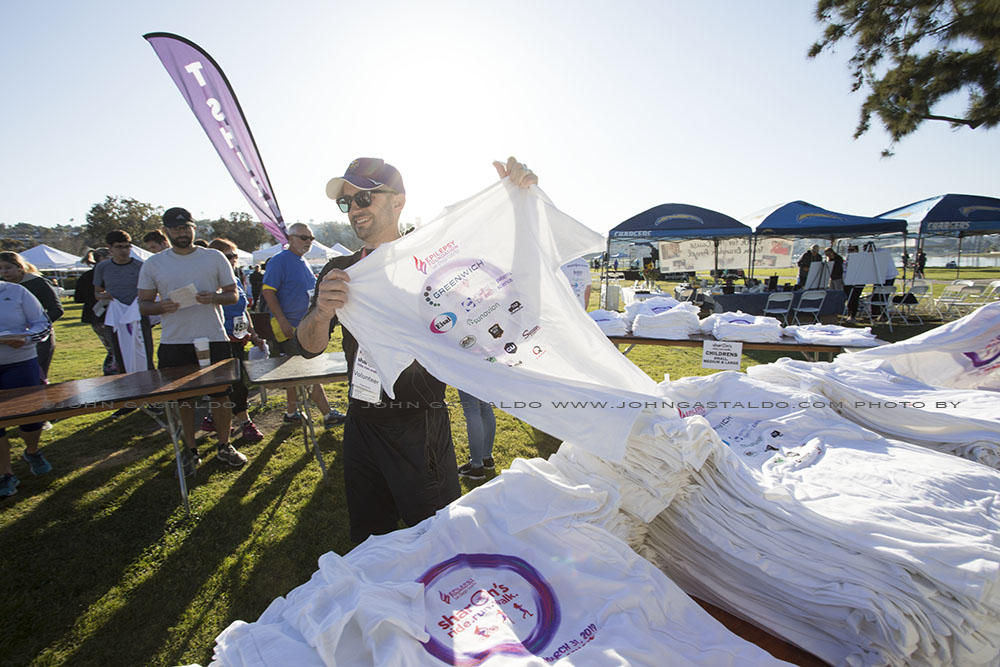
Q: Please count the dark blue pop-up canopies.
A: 3